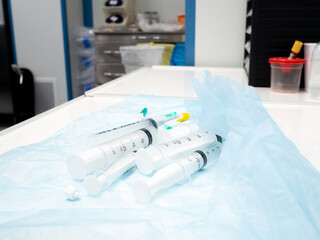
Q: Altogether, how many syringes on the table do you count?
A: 5